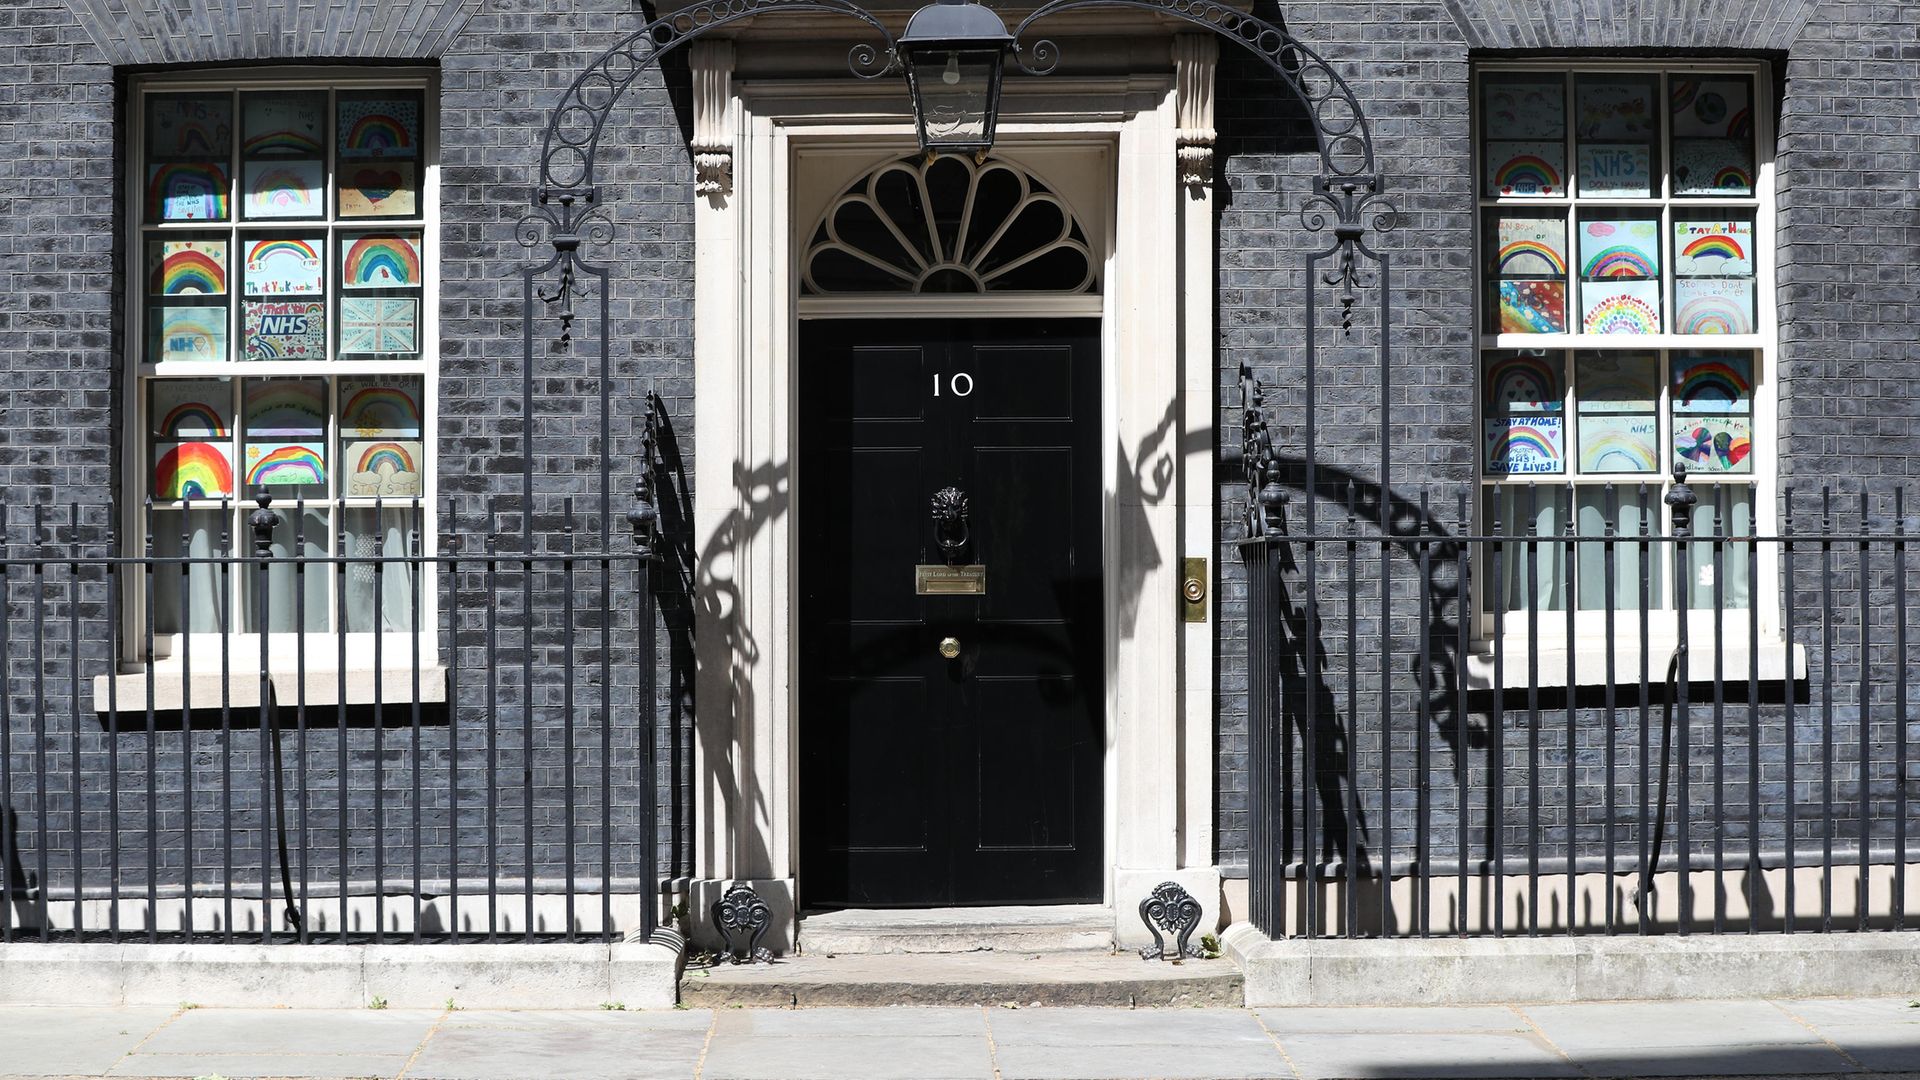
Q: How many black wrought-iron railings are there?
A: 2